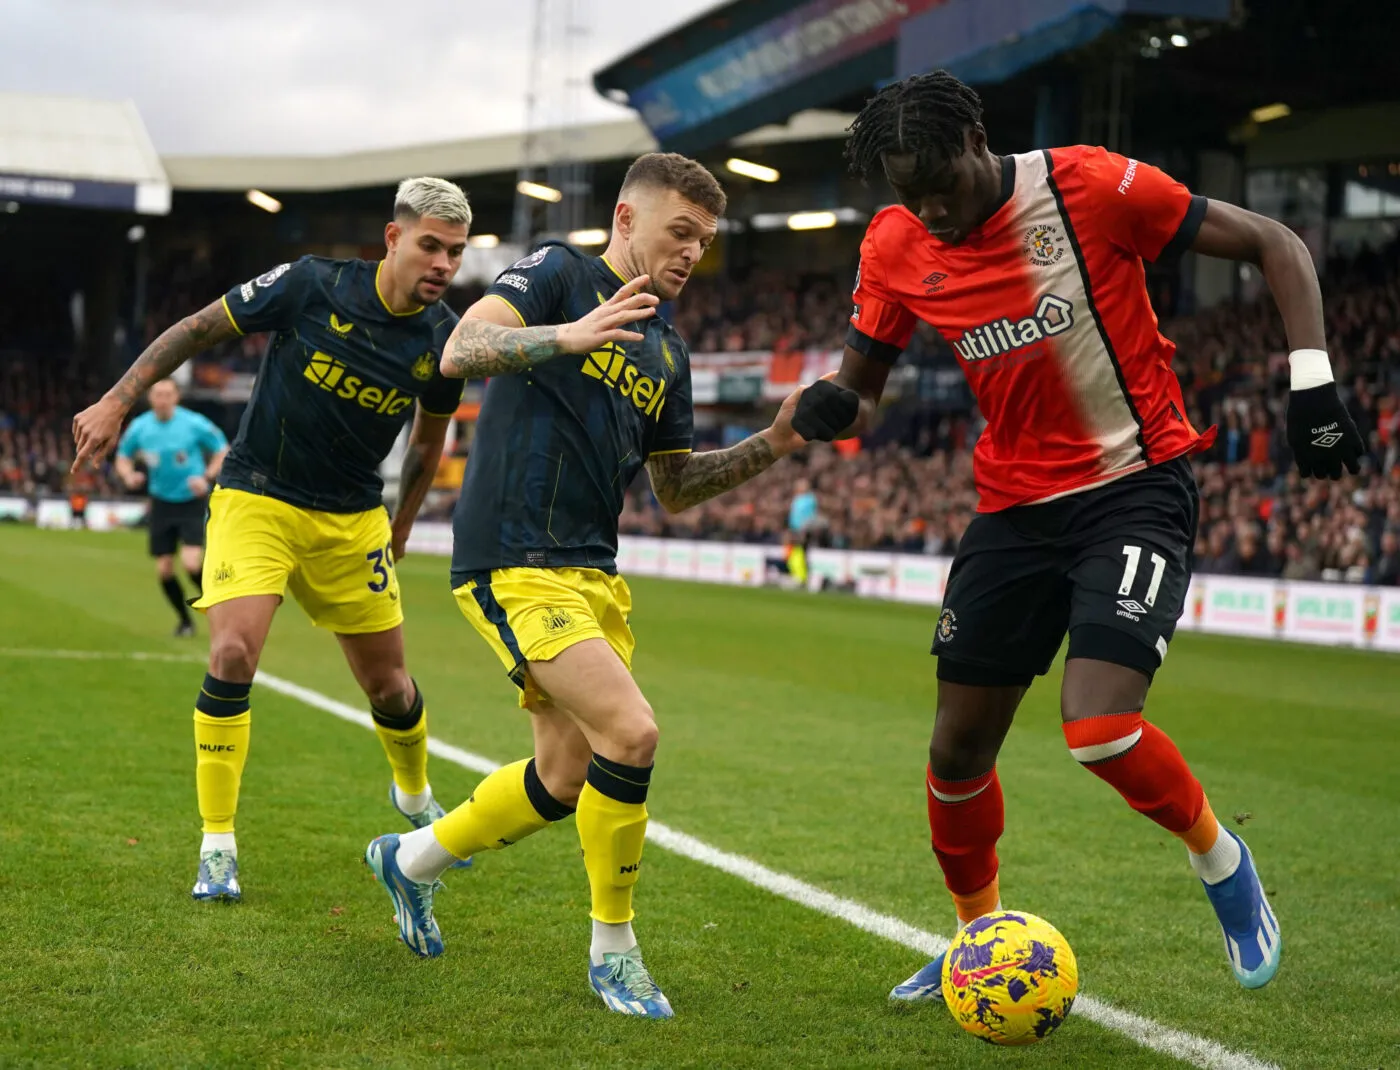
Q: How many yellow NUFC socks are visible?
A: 4